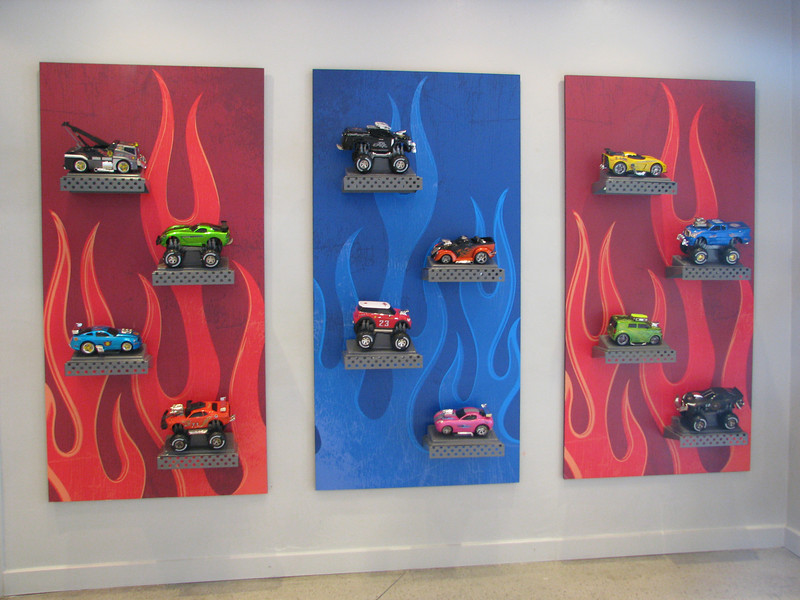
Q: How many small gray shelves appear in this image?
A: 12